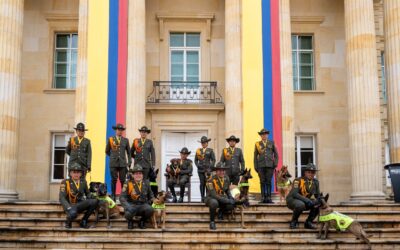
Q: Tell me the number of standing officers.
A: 6